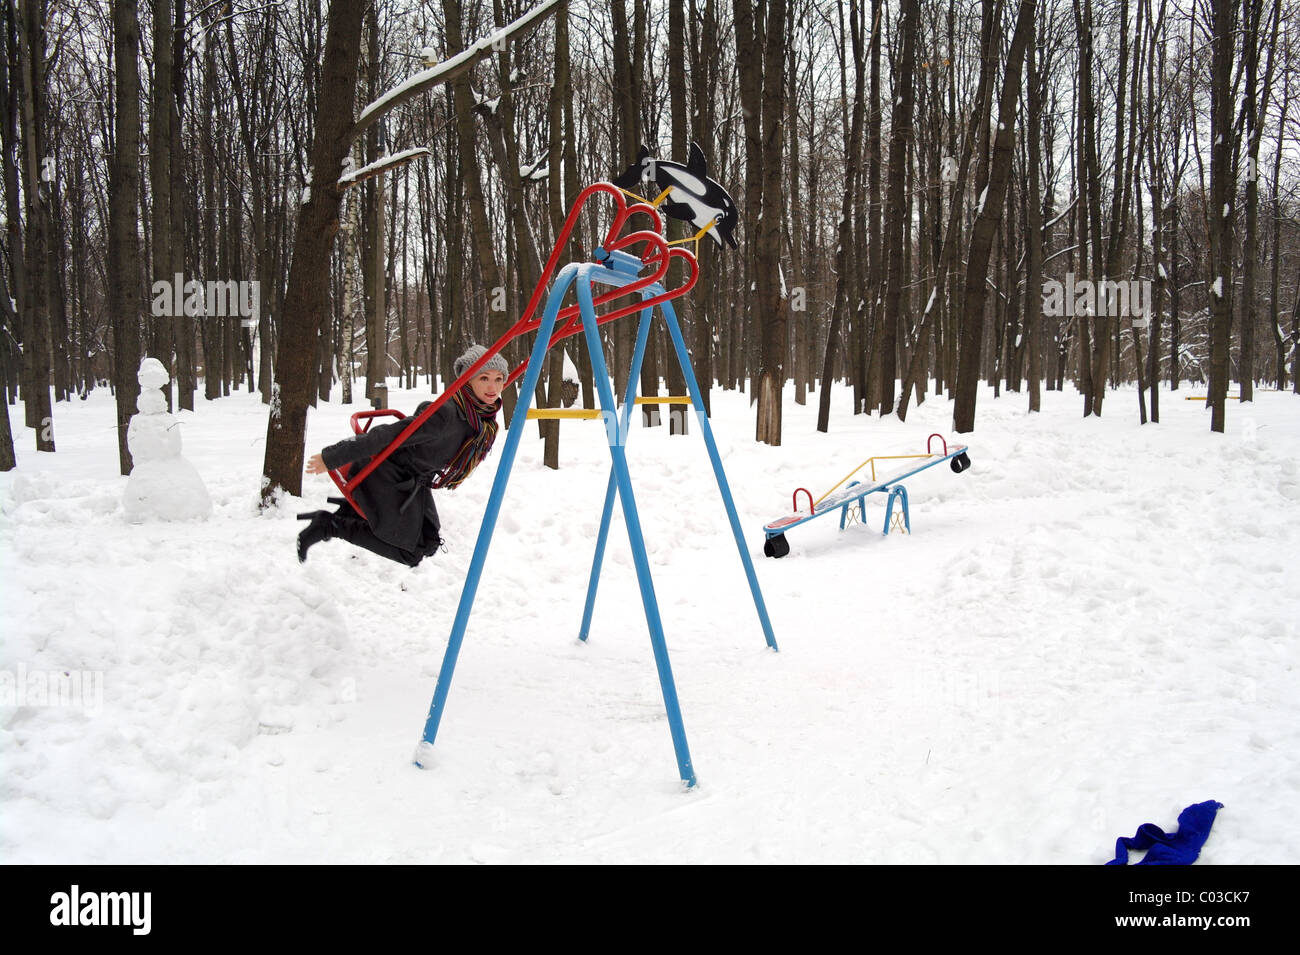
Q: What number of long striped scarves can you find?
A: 1